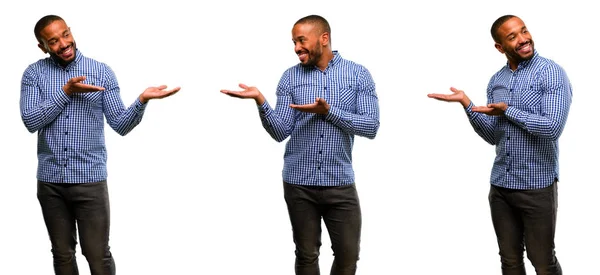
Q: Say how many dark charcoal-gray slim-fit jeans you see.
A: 3